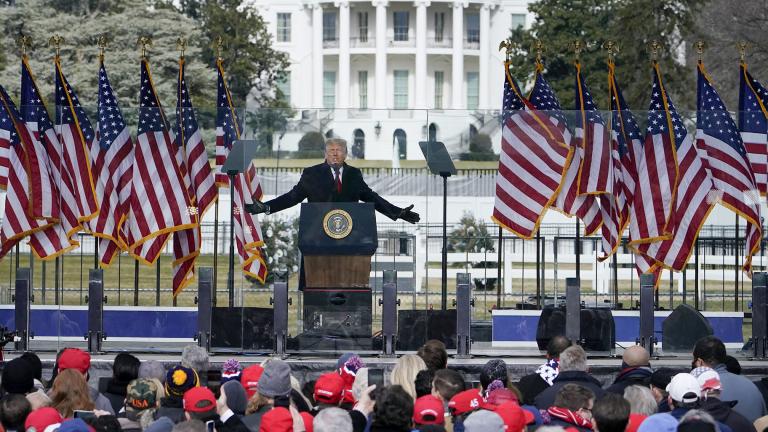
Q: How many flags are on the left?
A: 7